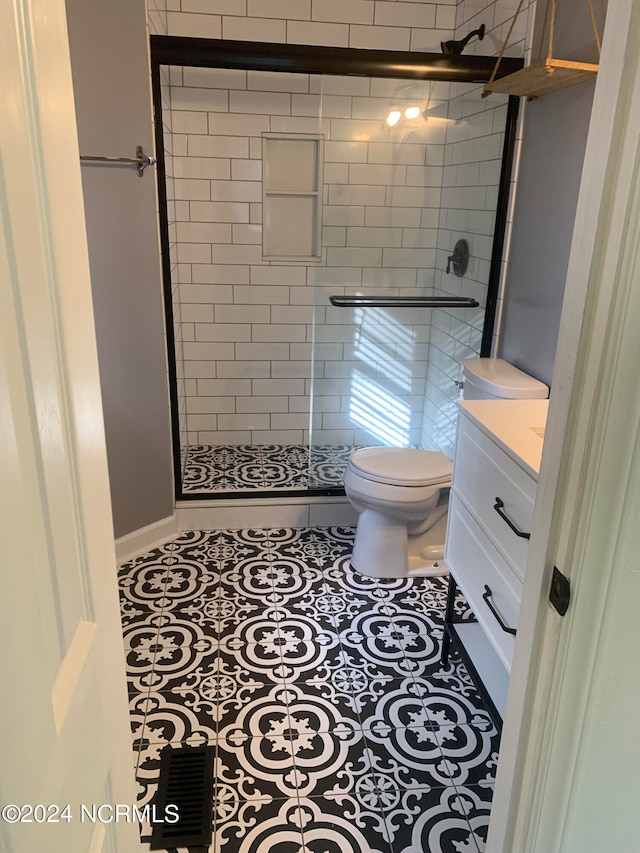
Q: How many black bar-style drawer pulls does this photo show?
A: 2